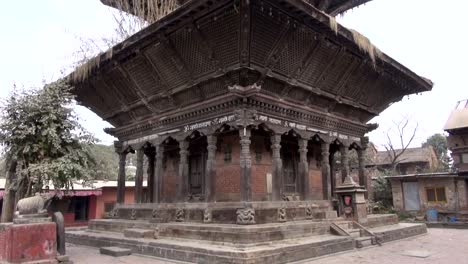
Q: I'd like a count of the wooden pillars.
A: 11